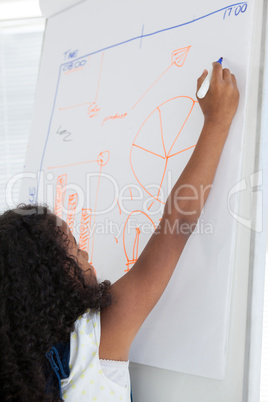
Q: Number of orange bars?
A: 3